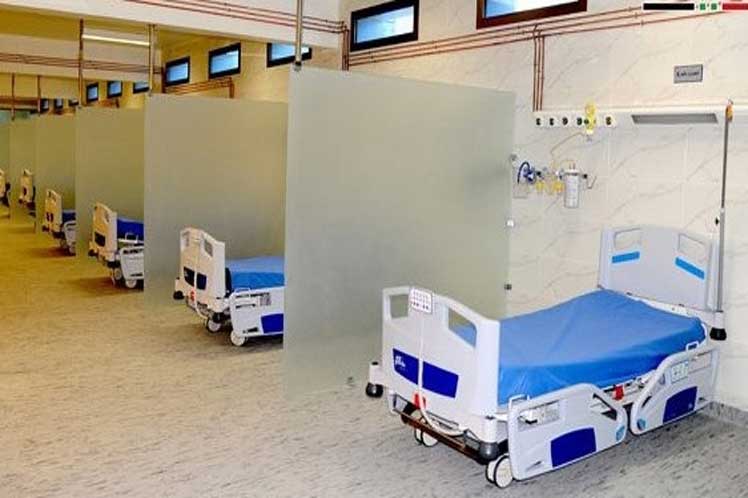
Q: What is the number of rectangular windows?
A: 11